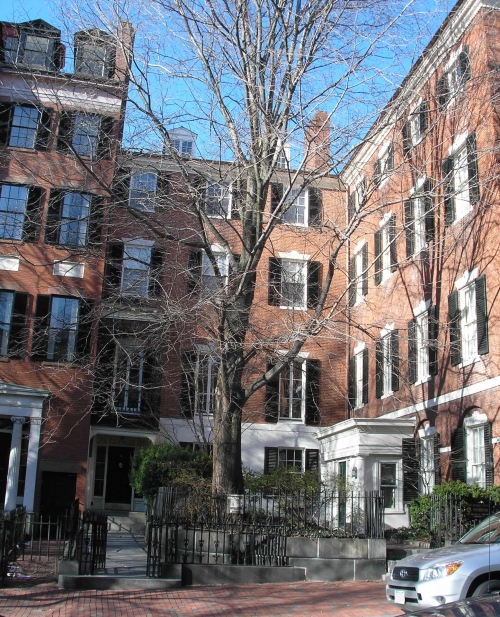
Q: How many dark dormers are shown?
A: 2